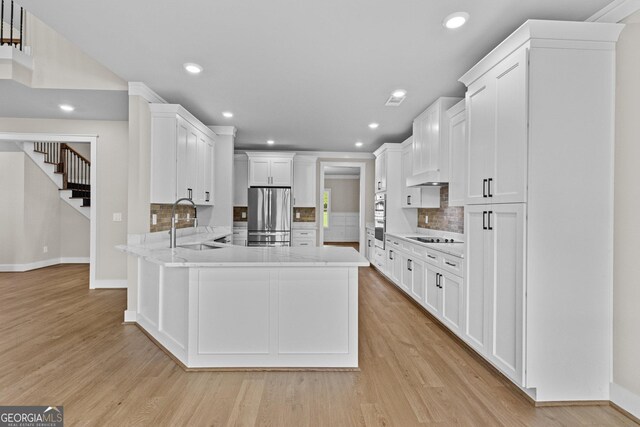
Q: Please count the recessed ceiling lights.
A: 8